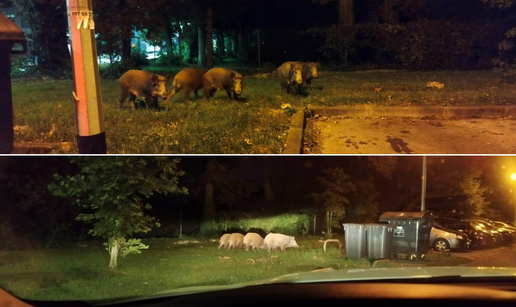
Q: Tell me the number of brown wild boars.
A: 5